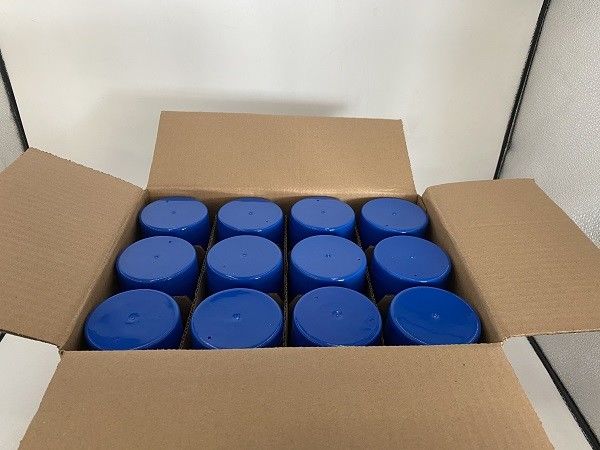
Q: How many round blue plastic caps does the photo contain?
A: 12